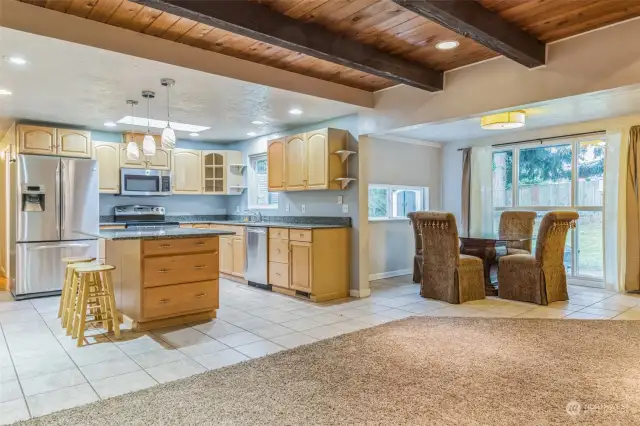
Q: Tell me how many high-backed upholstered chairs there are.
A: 4